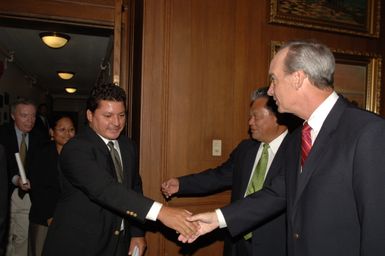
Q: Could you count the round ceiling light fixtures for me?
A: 3